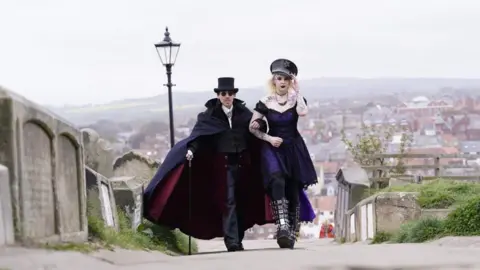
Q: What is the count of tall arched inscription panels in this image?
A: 2